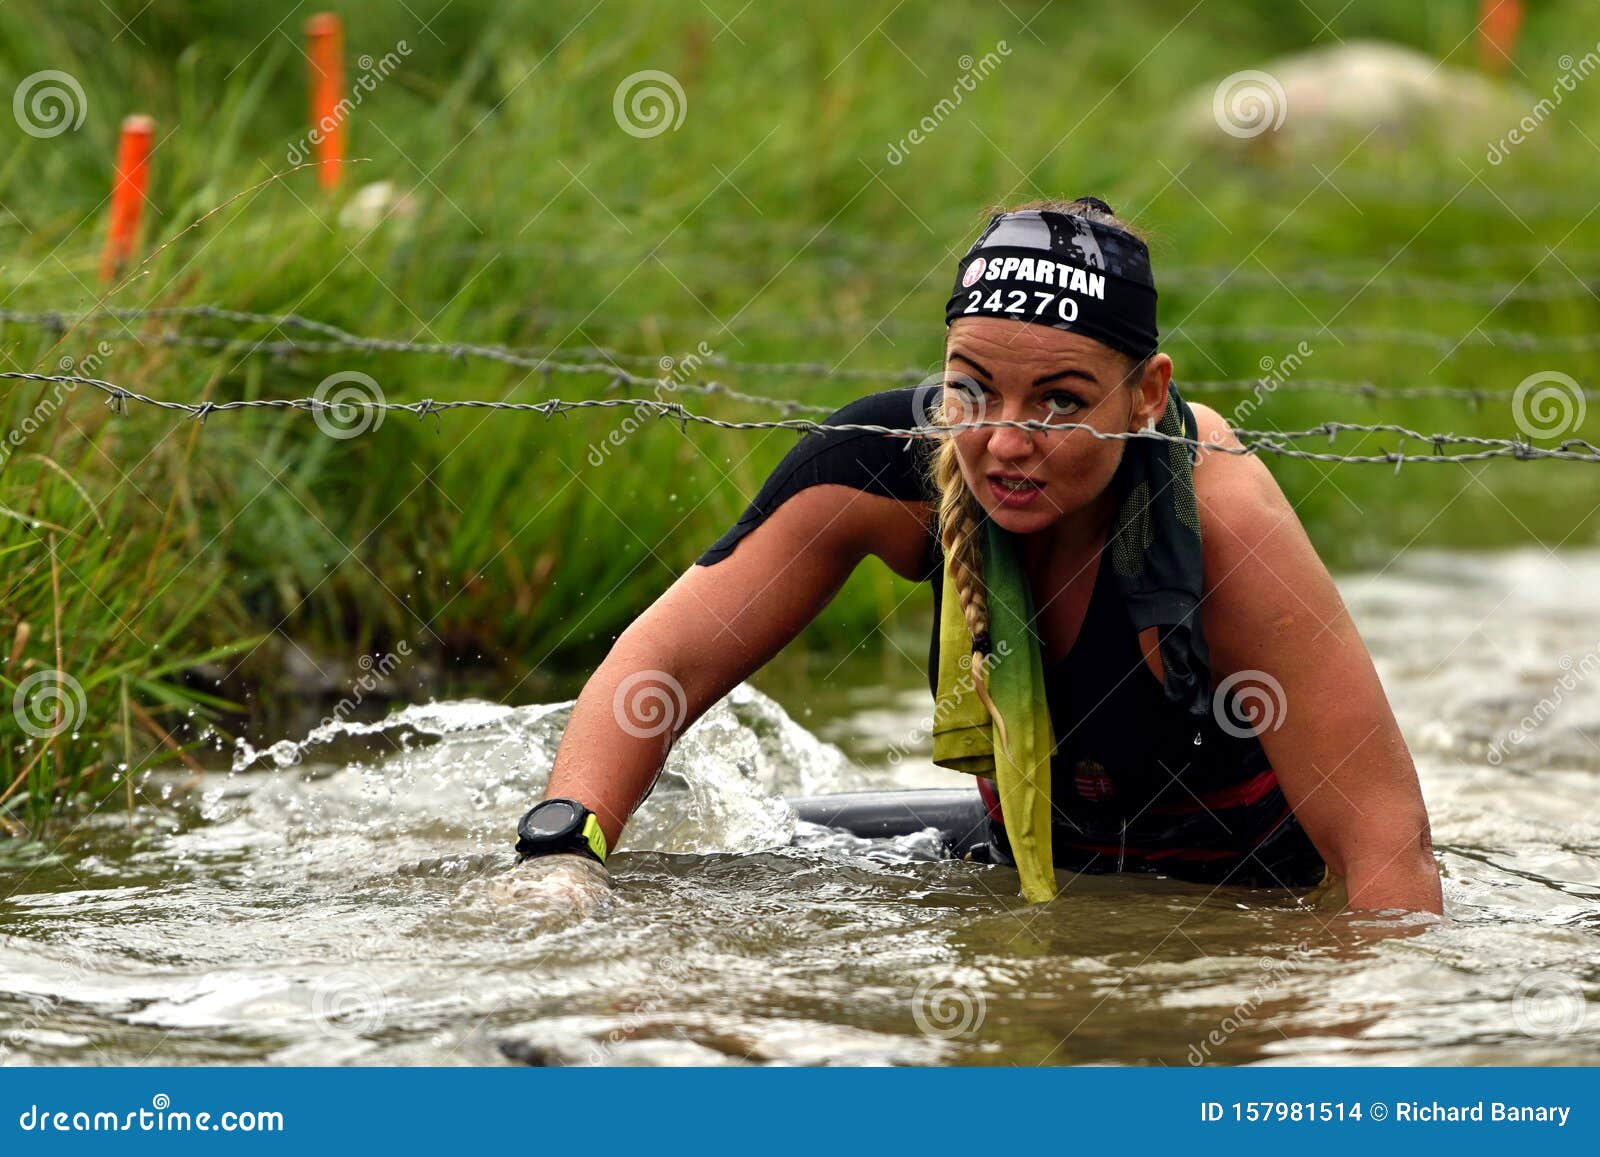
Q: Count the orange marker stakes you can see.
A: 3